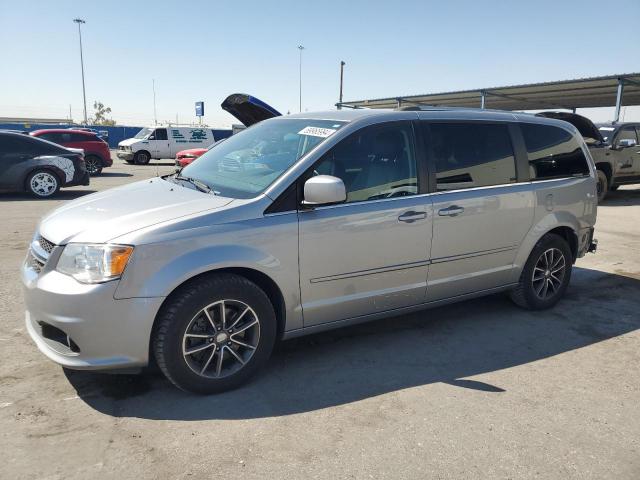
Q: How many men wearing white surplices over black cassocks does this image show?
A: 0